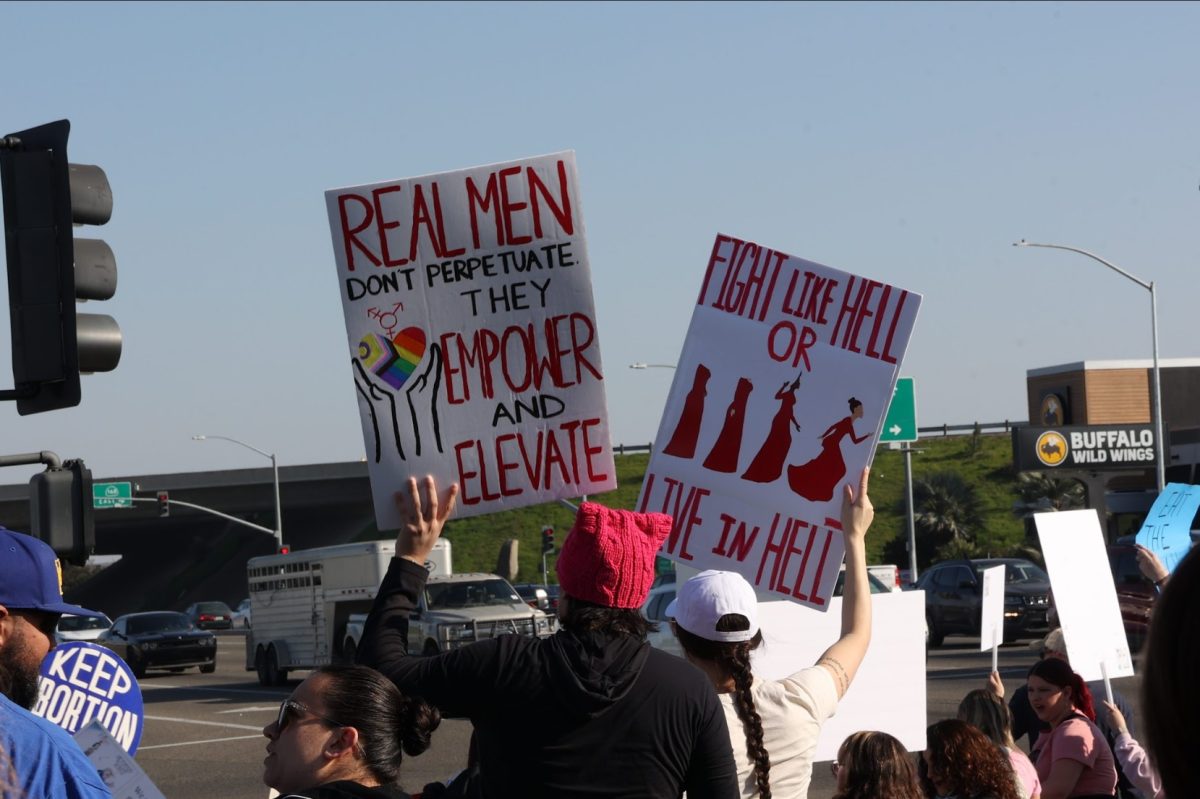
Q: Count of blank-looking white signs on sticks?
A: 2